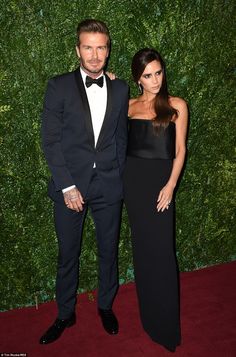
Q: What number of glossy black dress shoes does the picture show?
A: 2